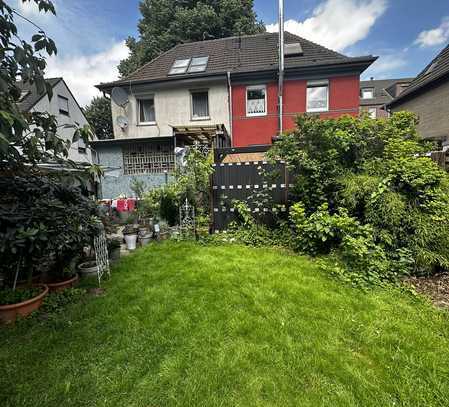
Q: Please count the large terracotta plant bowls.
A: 2